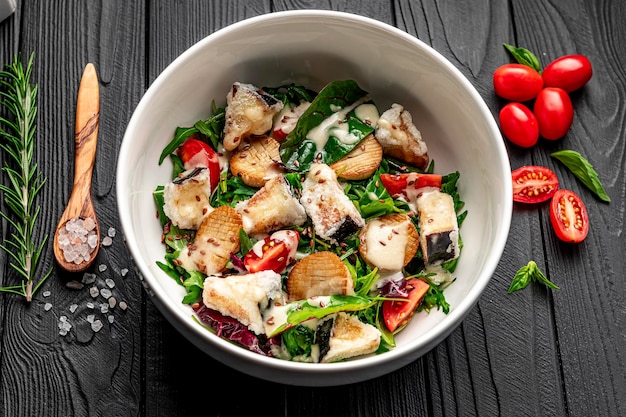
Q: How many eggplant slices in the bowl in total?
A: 8